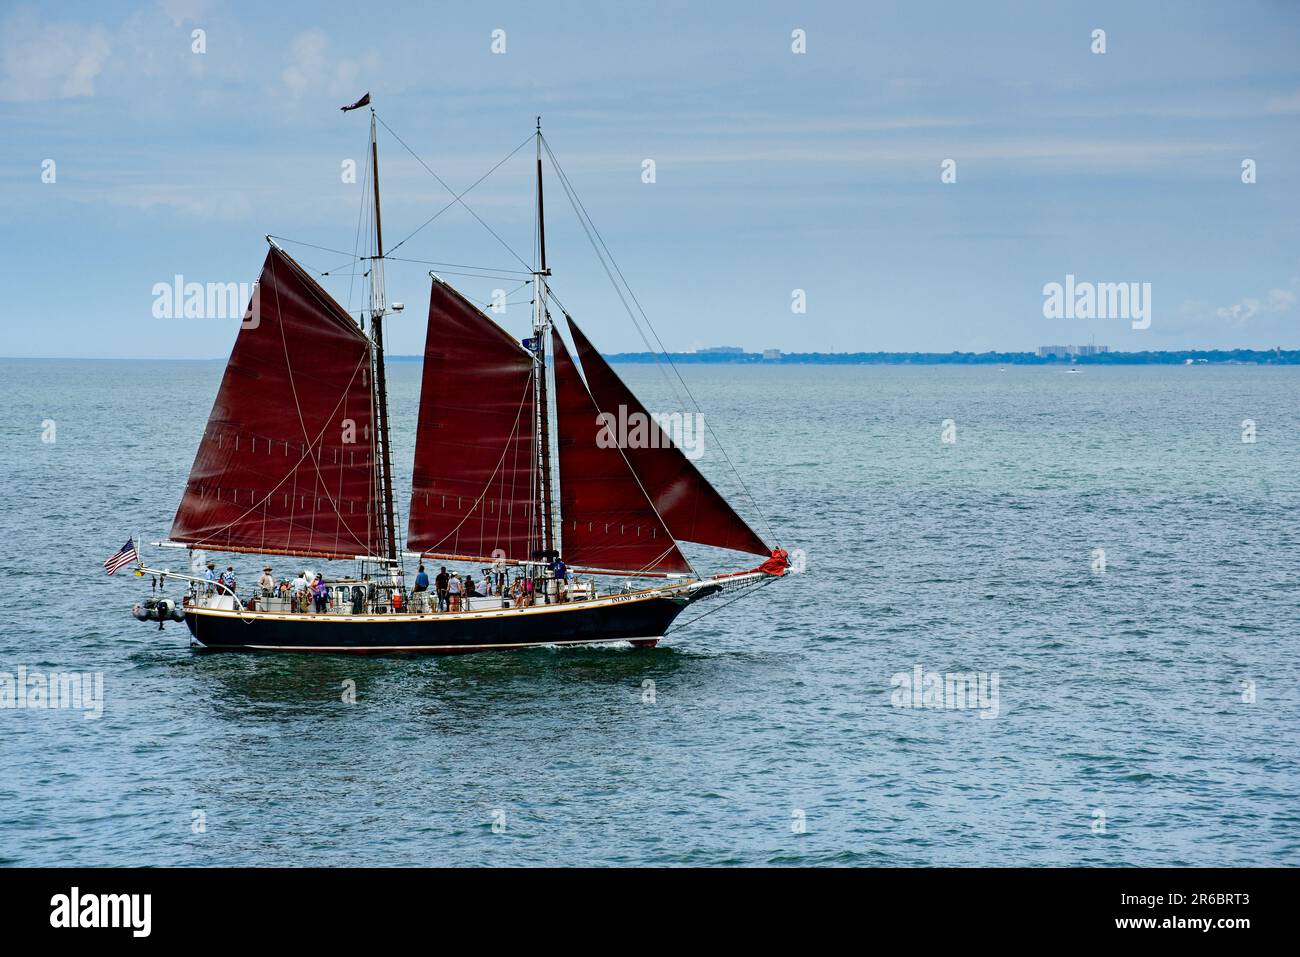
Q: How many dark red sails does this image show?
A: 4